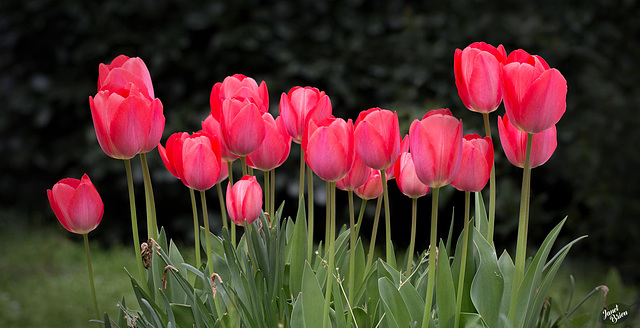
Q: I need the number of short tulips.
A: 2